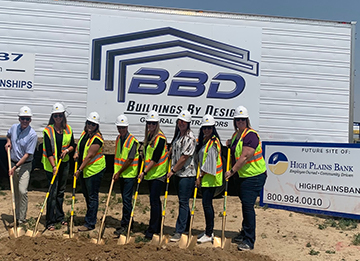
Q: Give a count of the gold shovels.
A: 8